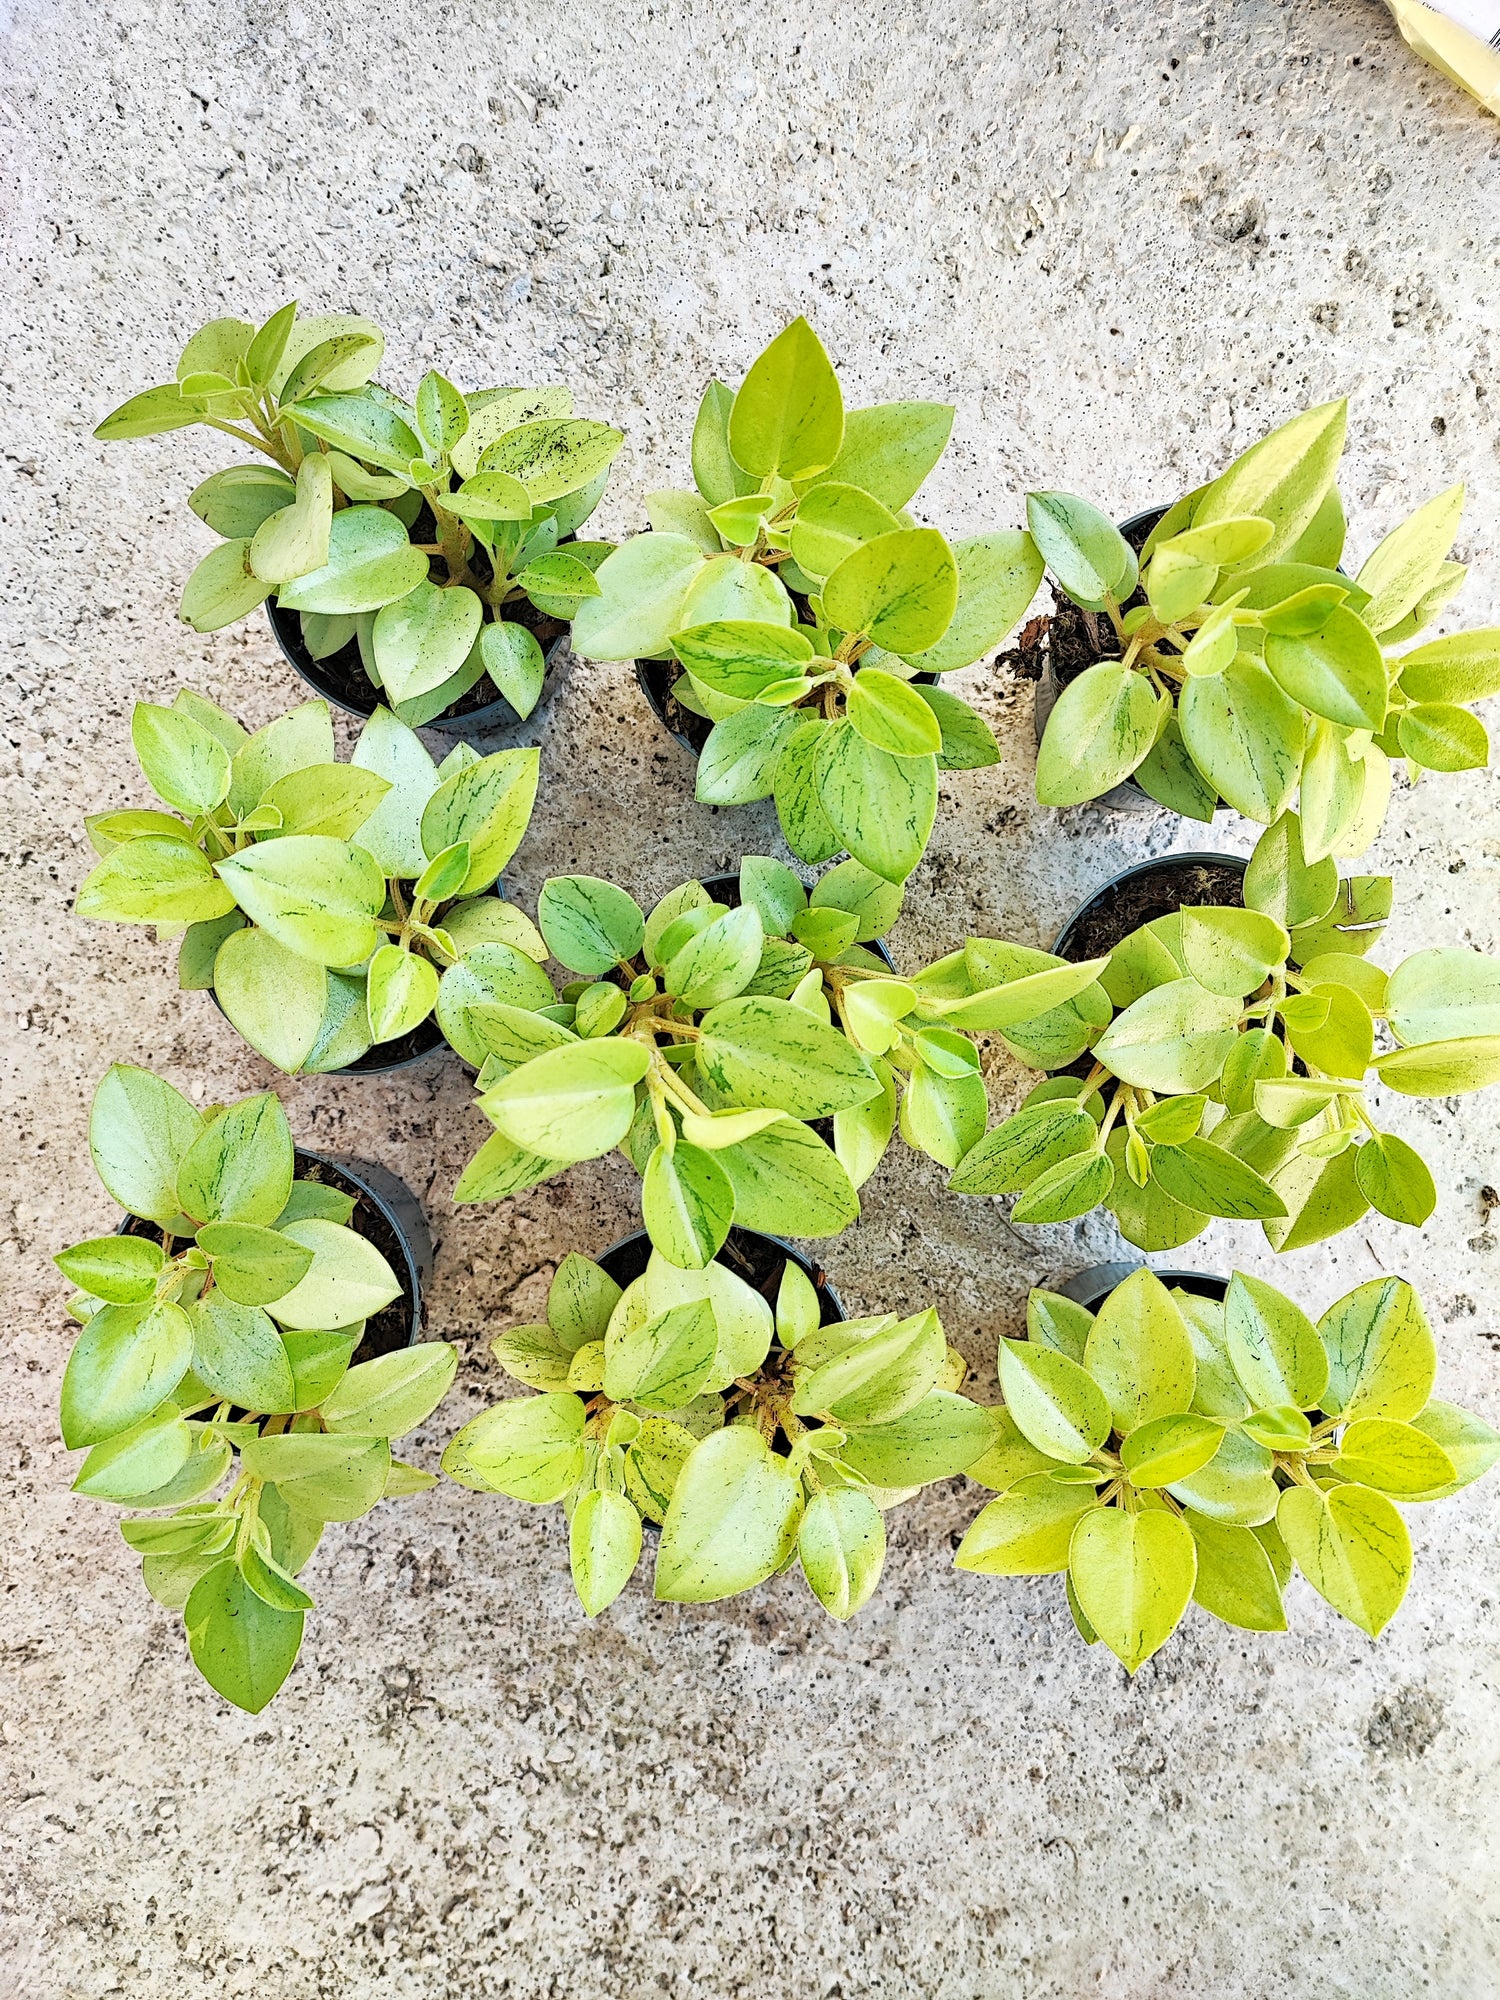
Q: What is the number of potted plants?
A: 9